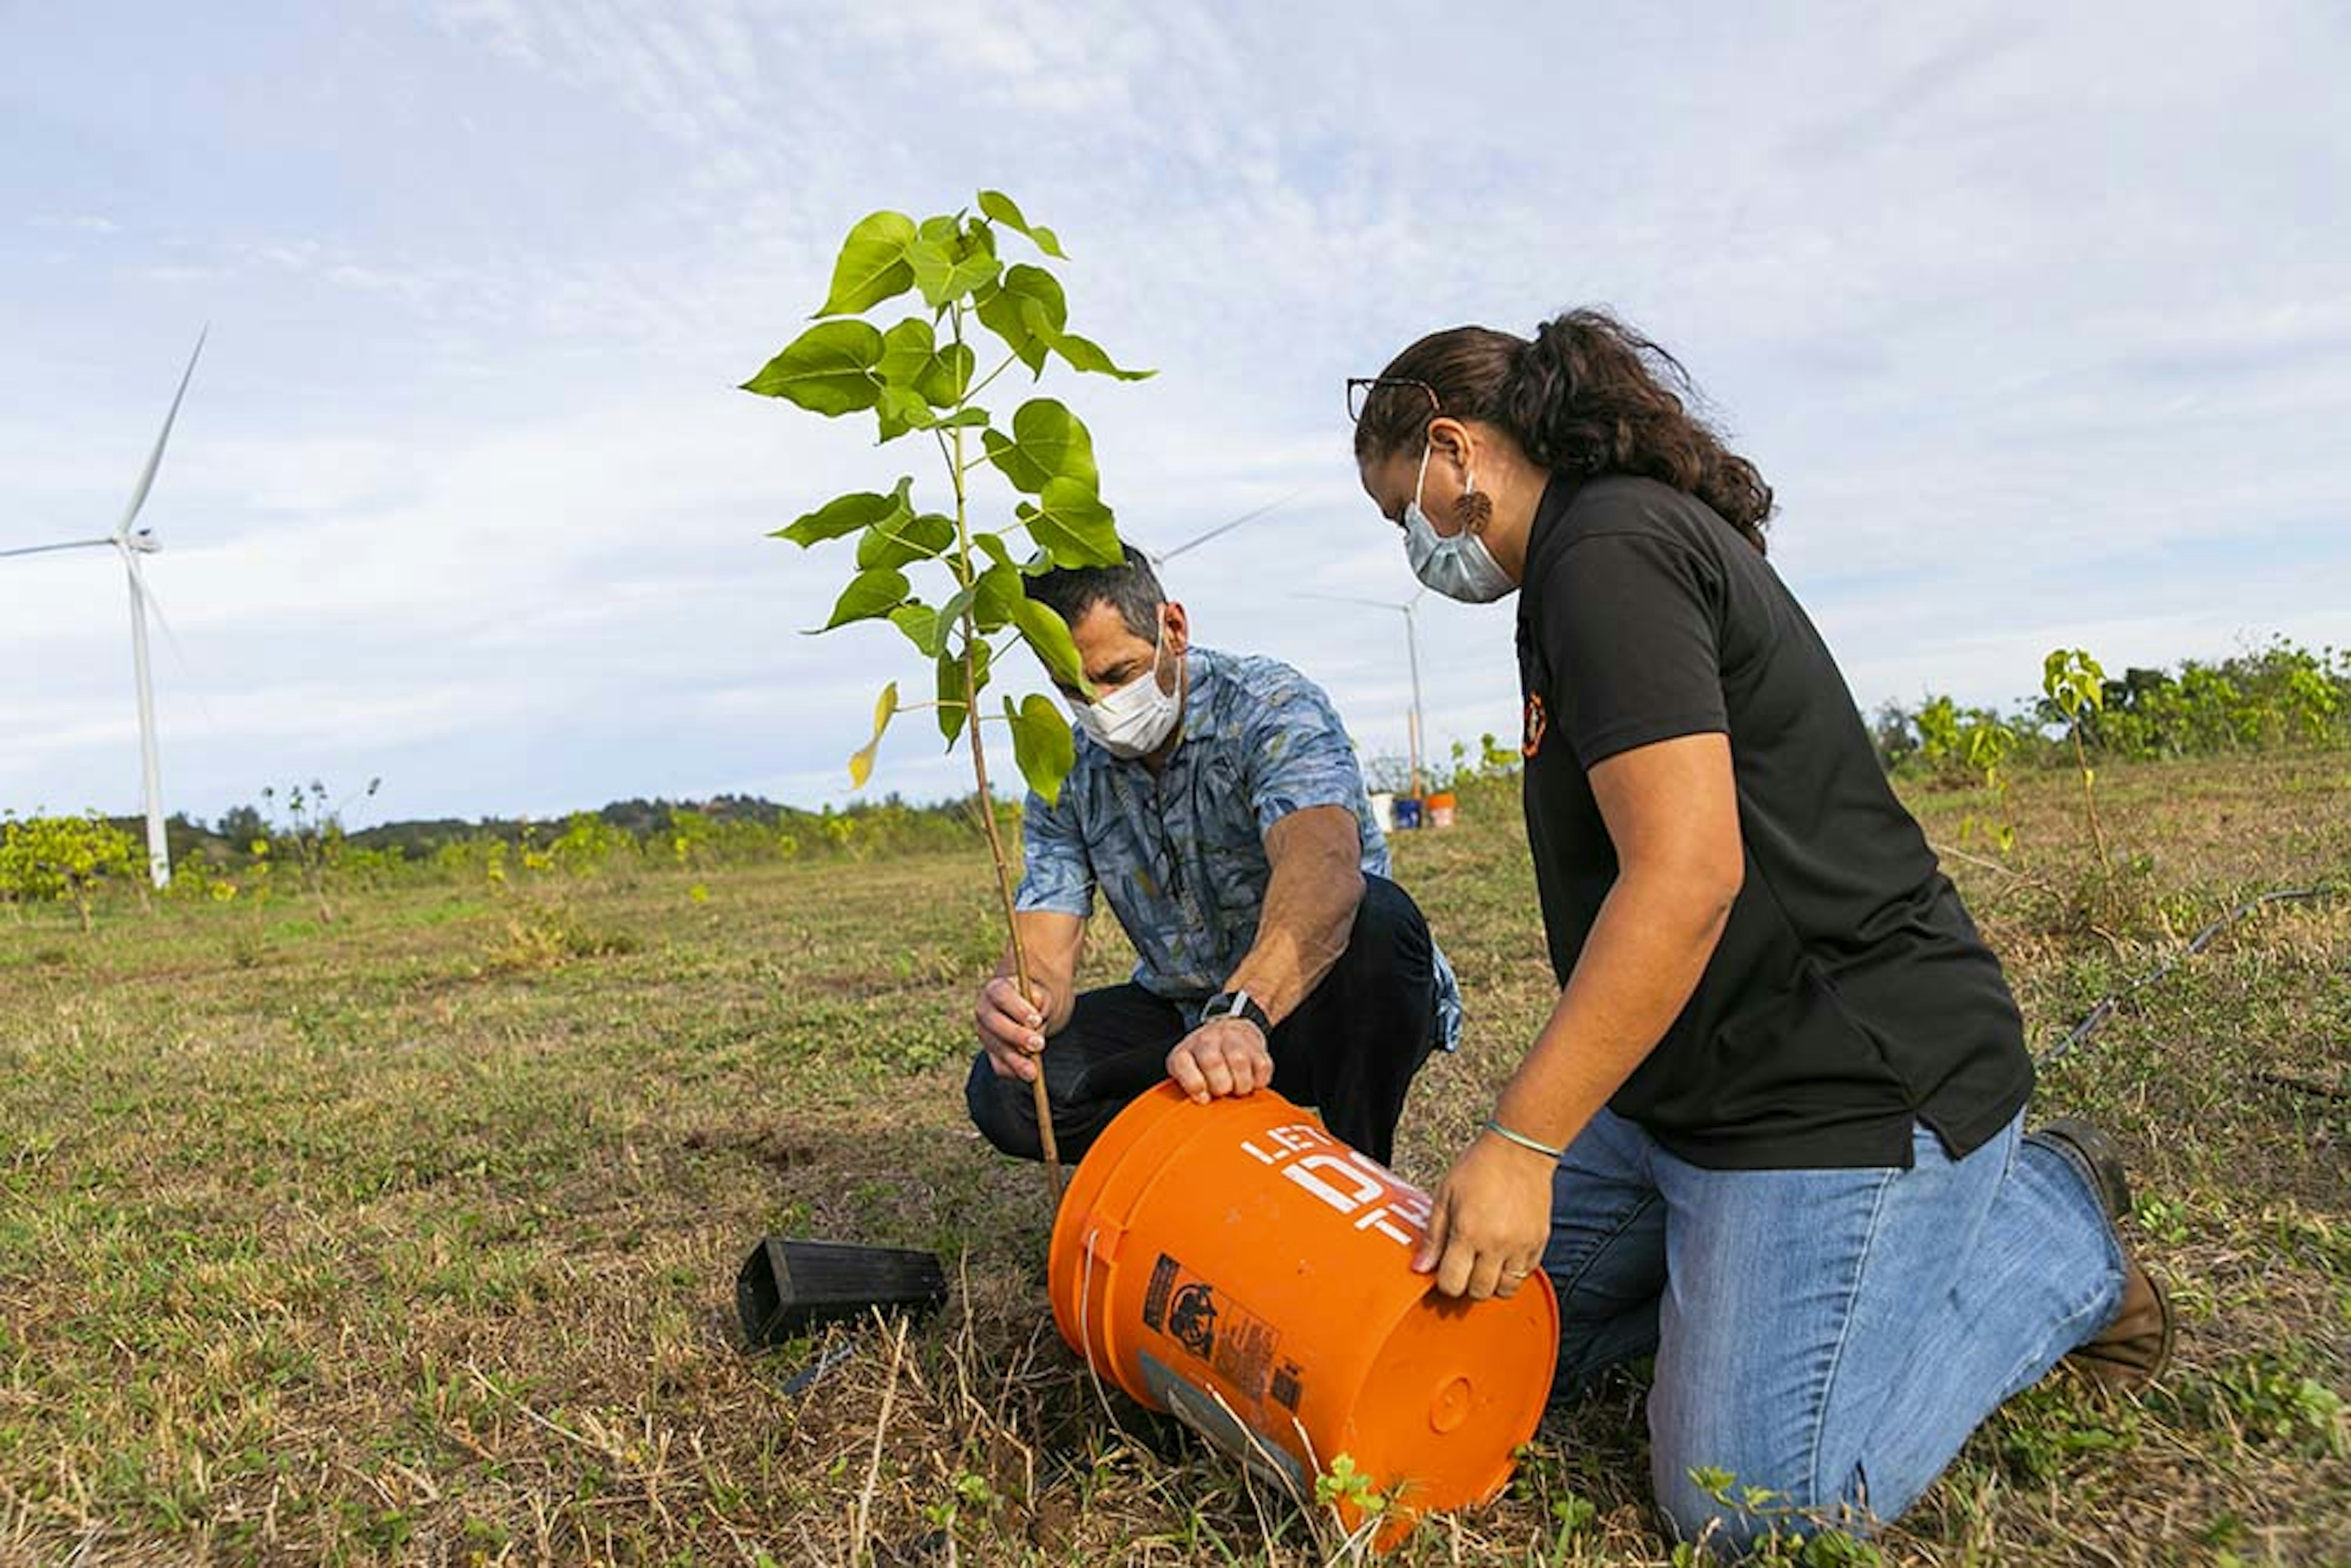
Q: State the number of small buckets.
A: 3